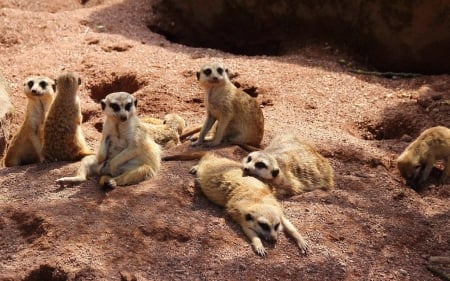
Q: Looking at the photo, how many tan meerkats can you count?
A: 8